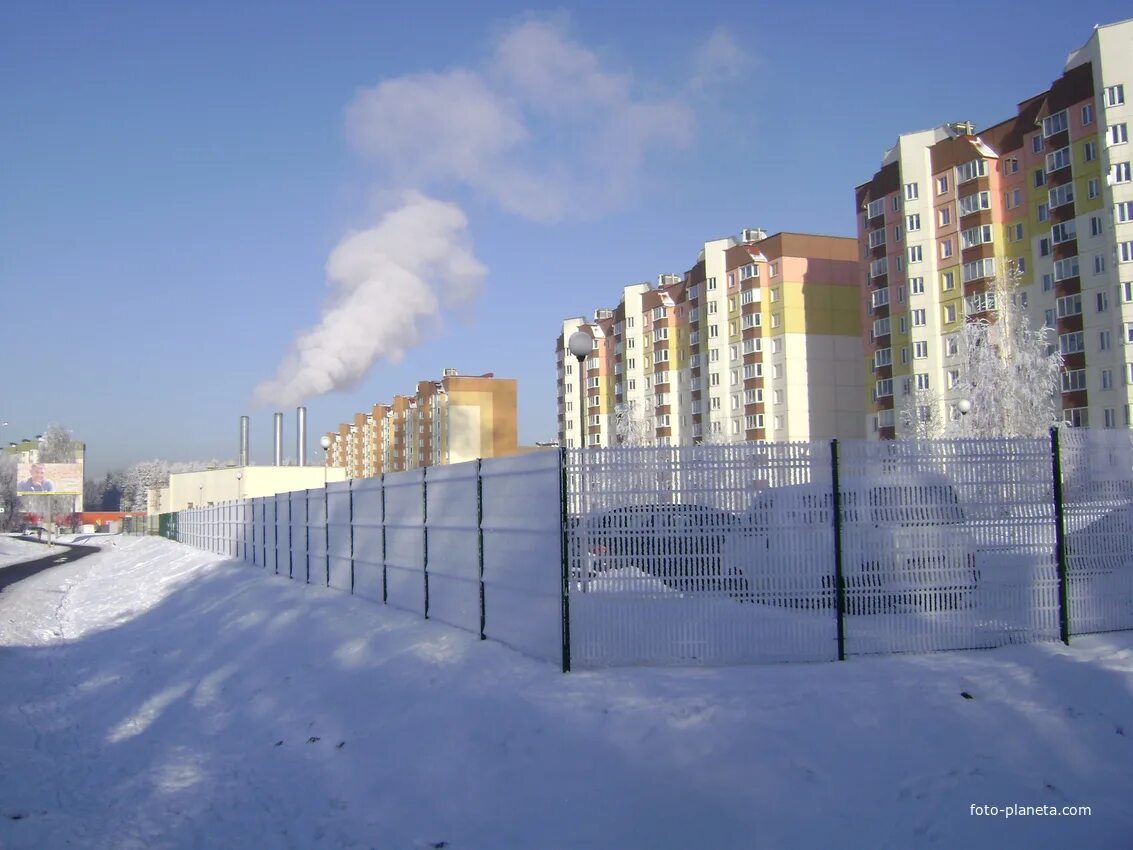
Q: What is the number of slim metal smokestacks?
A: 3